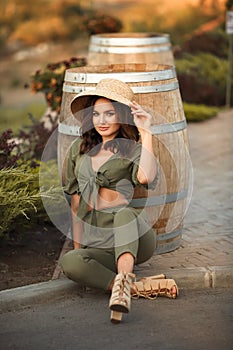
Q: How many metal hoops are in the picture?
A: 8